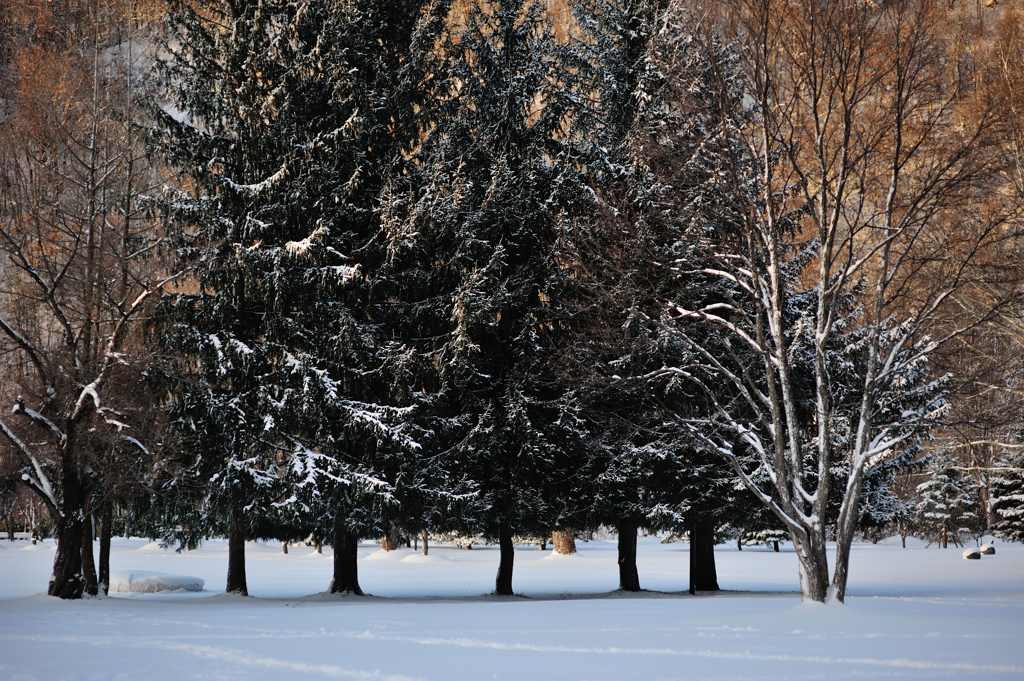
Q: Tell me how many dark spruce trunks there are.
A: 5